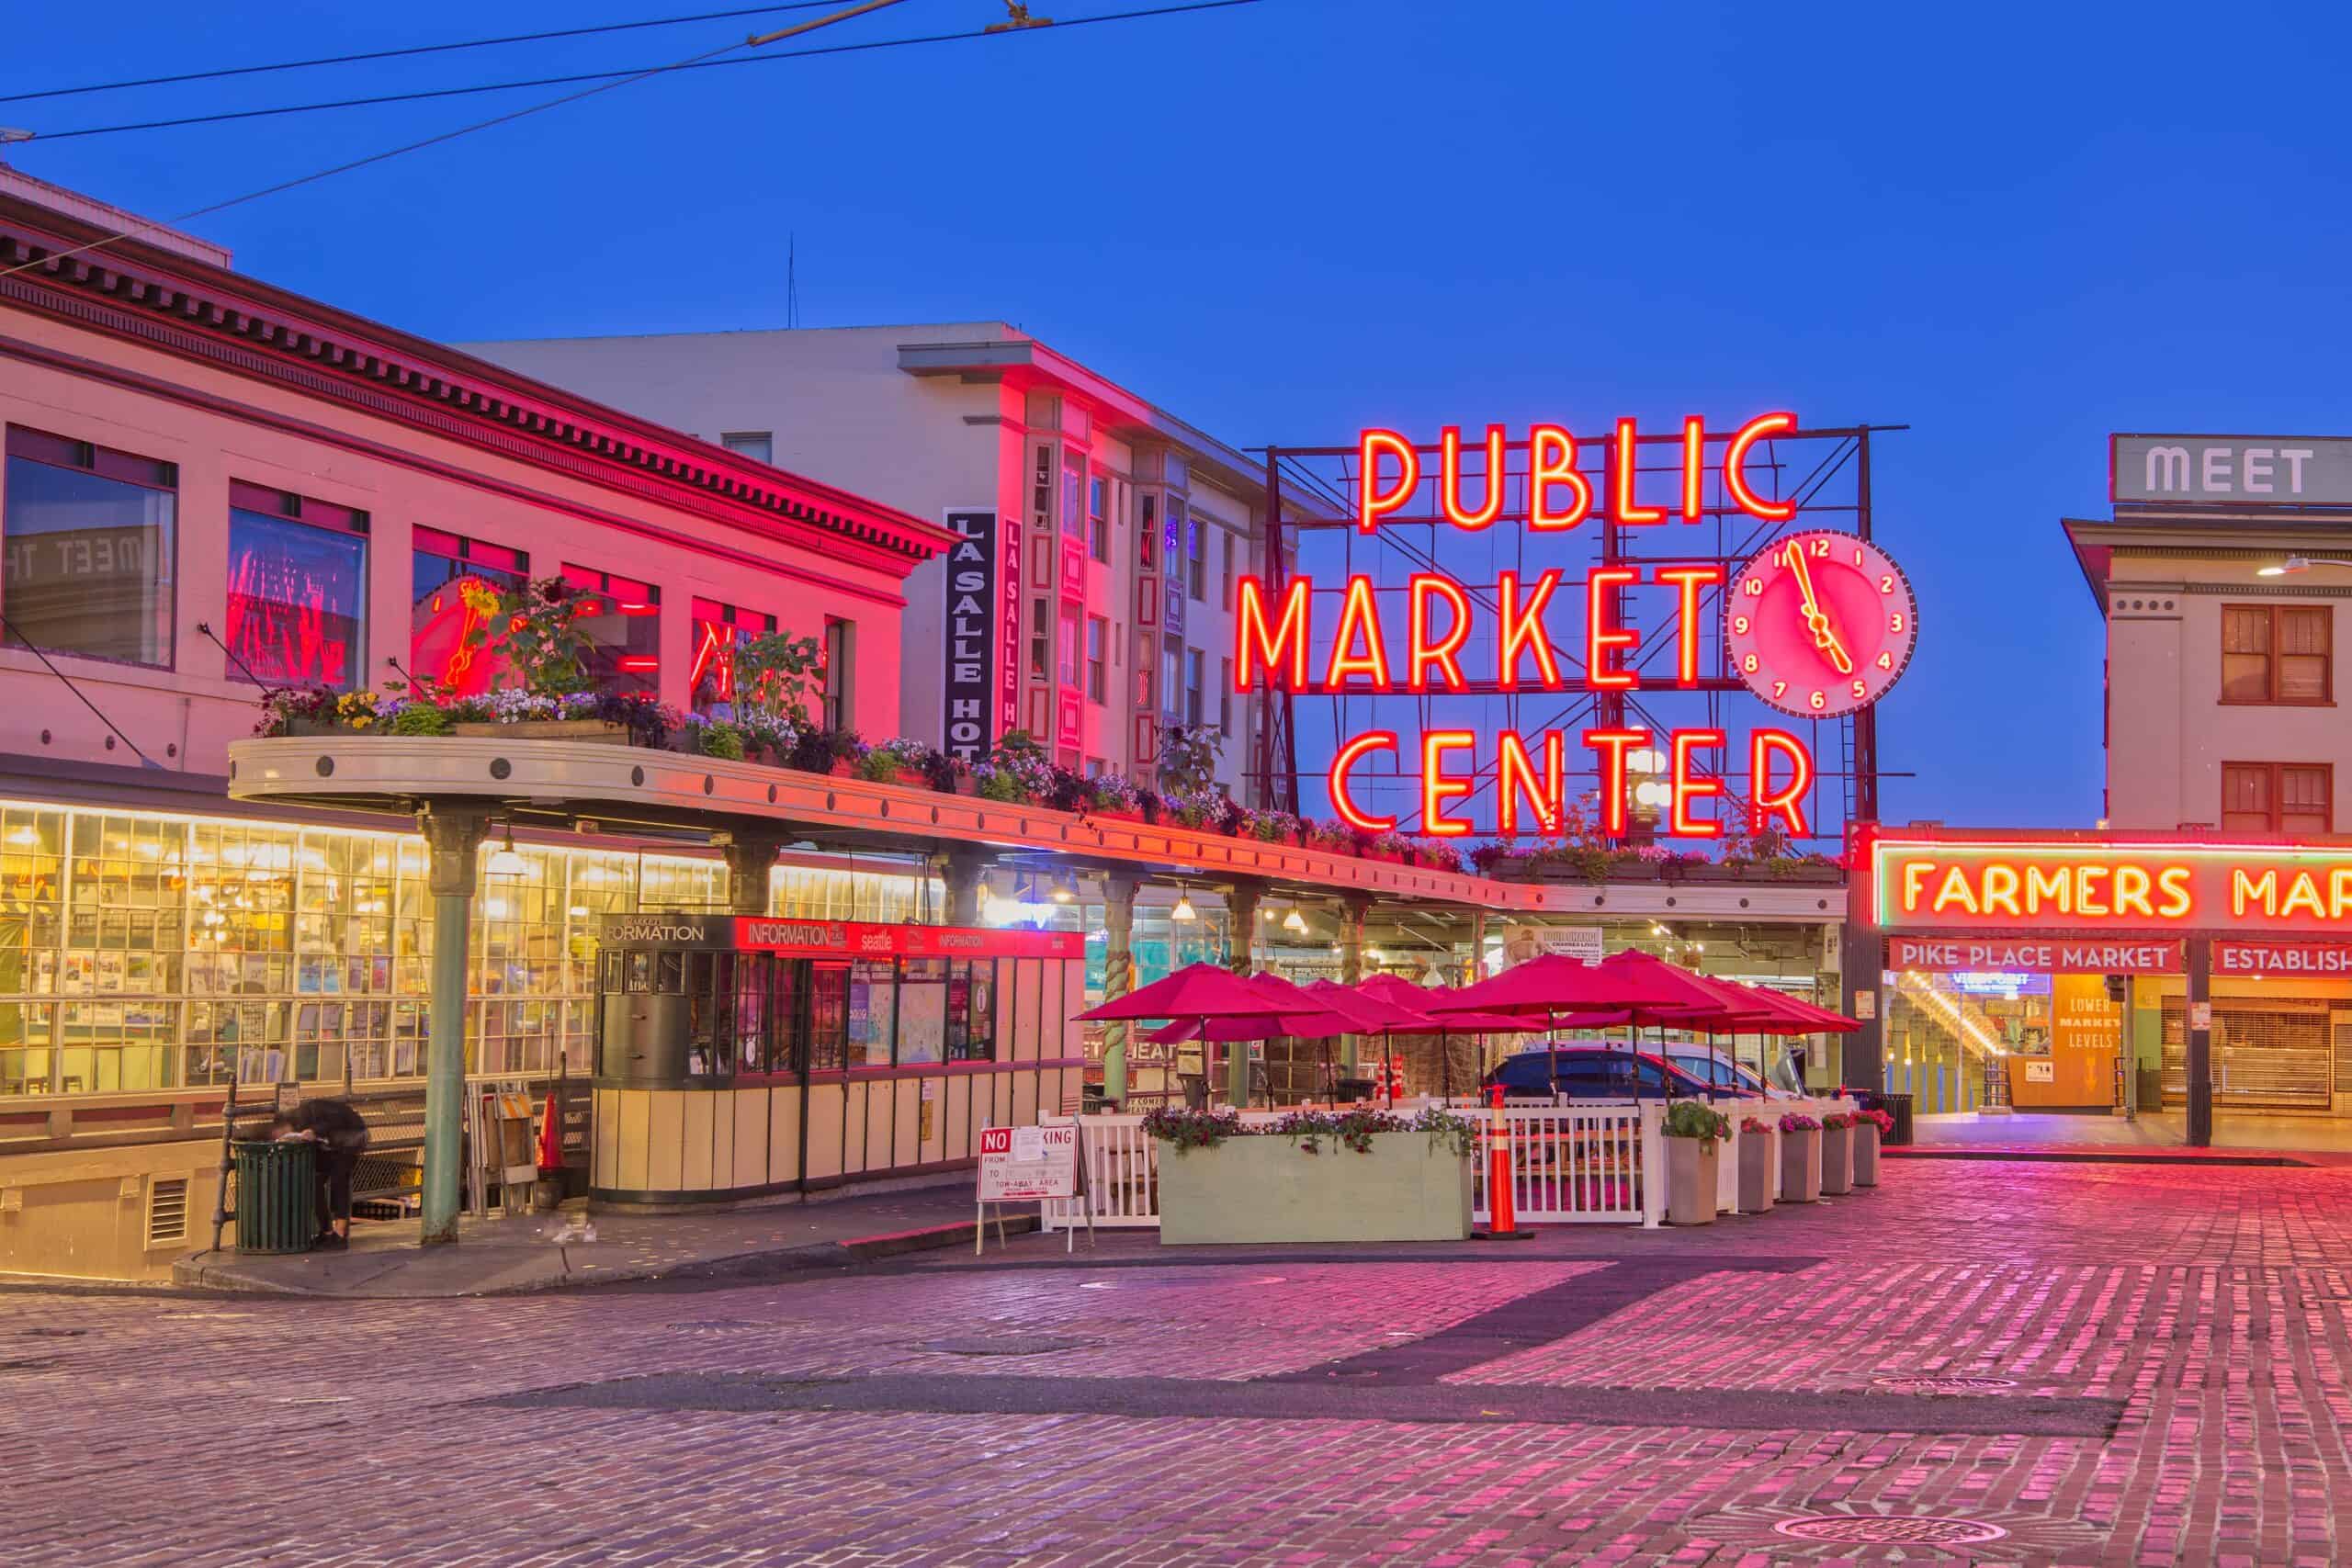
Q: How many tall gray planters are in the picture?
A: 5